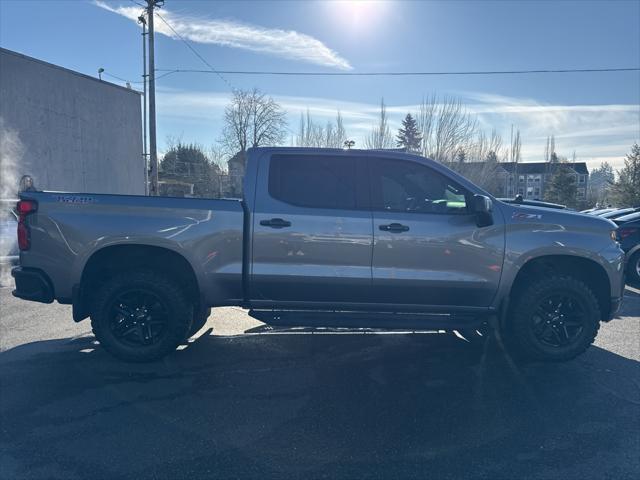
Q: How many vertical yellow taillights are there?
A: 0